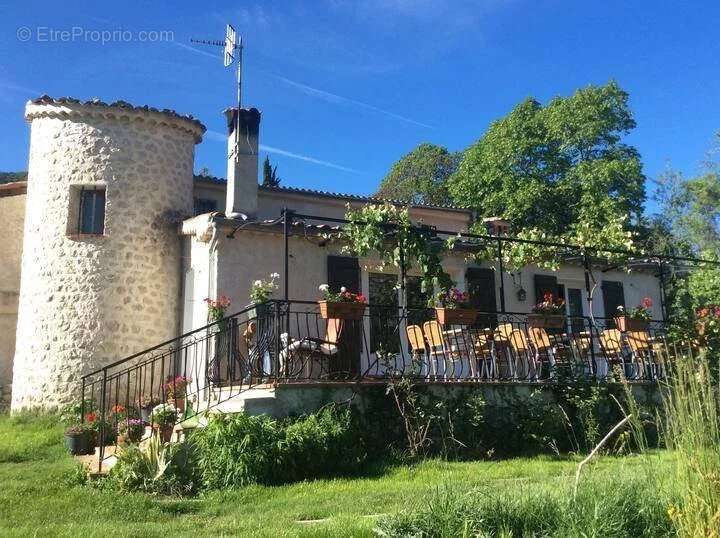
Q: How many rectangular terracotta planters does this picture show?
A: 4